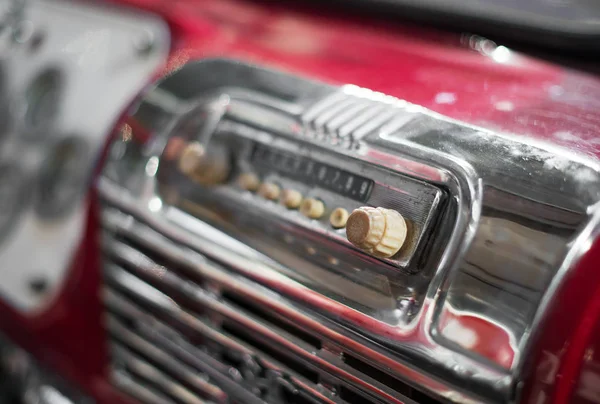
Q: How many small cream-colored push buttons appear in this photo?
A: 5